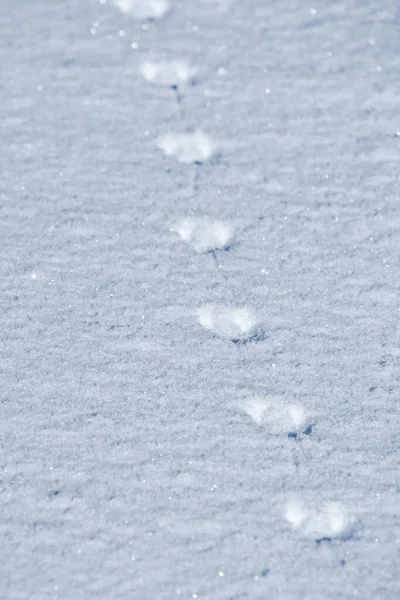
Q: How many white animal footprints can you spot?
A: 7